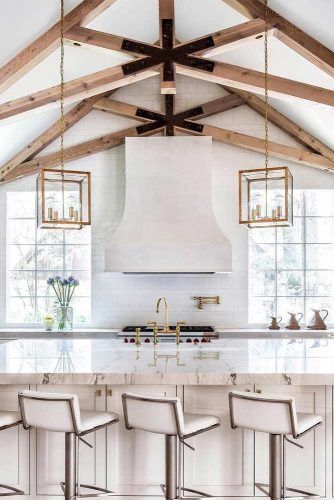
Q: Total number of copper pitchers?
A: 3